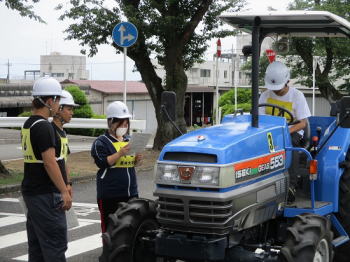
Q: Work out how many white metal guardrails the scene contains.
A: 1